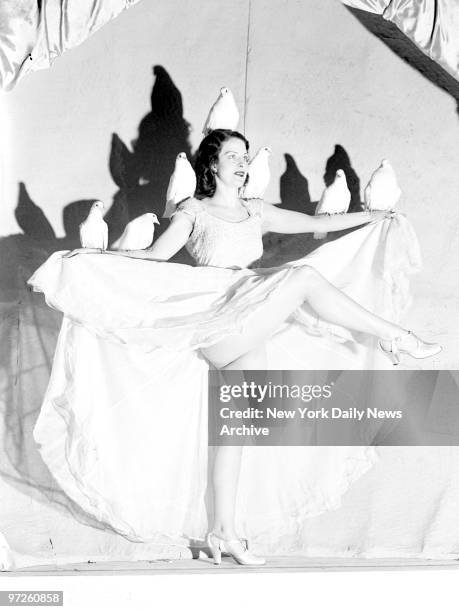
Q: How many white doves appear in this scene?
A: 7